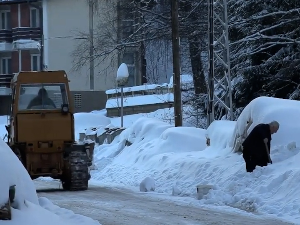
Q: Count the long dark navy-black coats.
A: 1